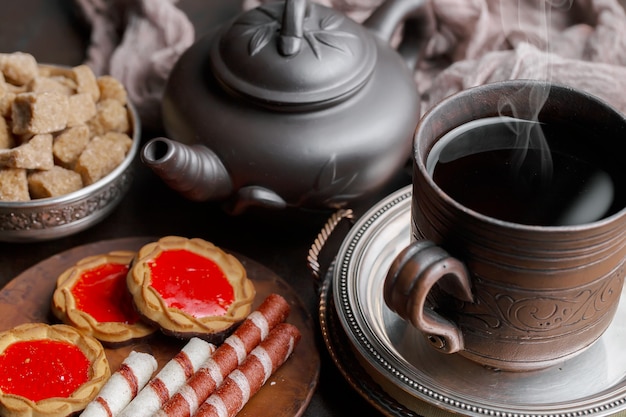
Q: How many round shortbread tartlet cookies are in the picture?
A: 3